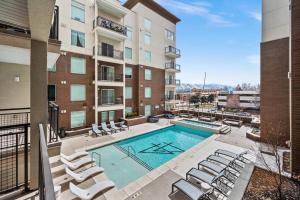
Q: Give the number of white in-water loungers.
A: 4